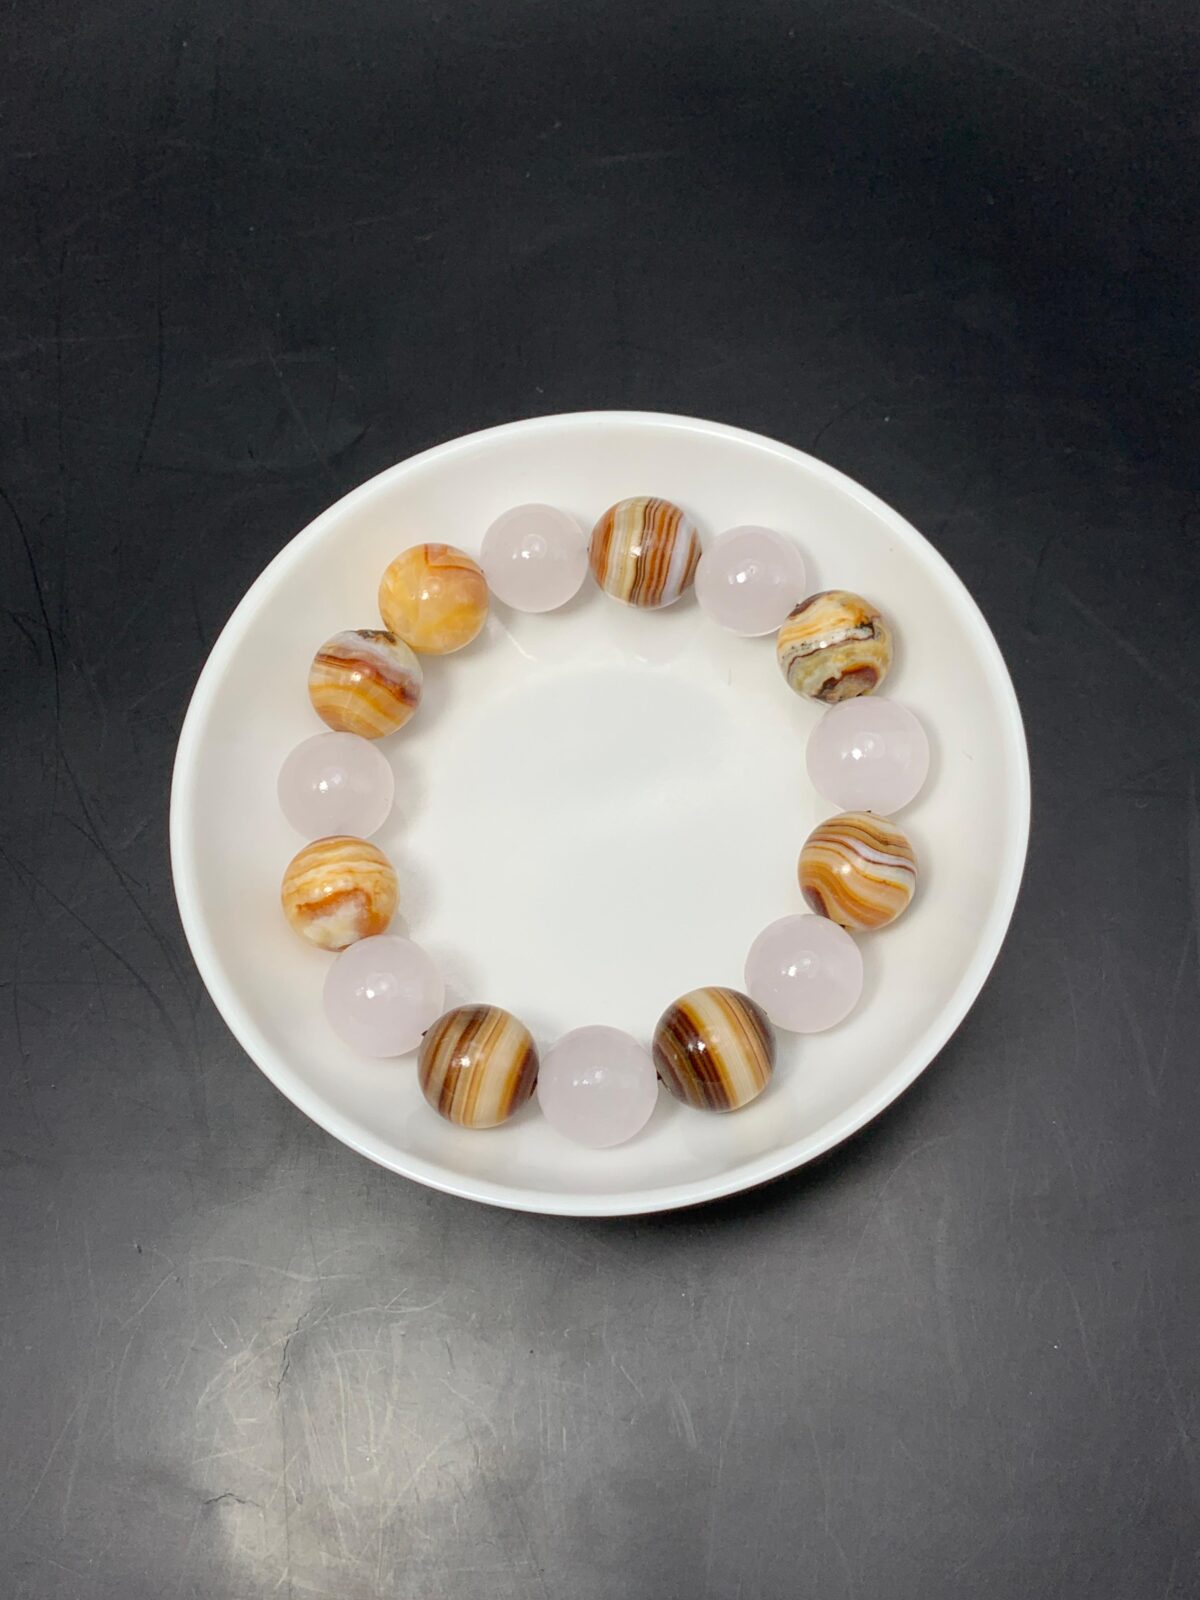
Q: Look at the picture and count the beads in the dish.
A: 15